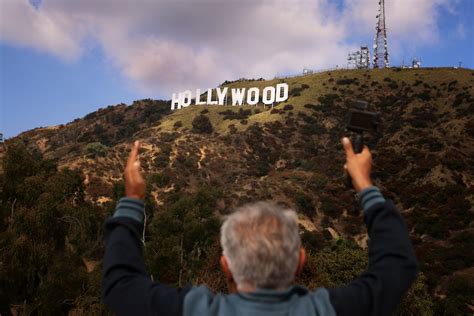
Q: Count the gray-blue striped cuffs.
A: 2